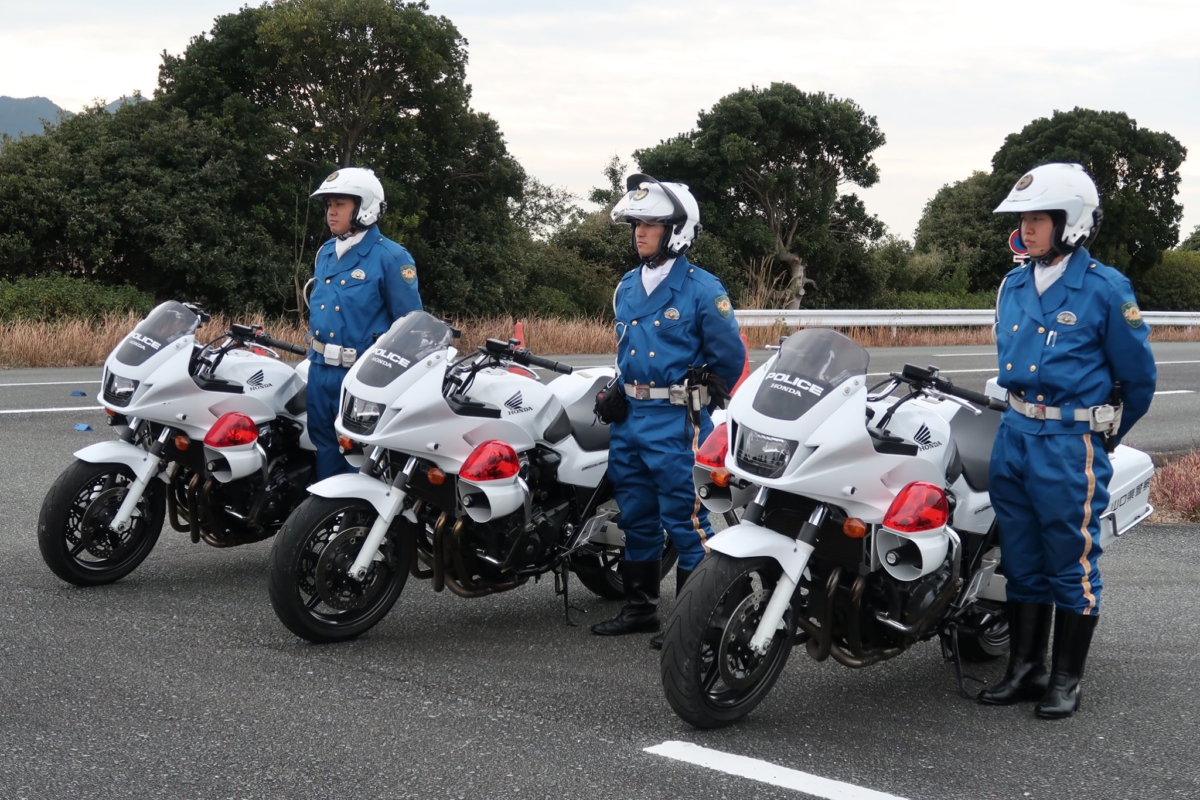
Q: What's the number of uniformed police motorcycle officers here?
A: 3